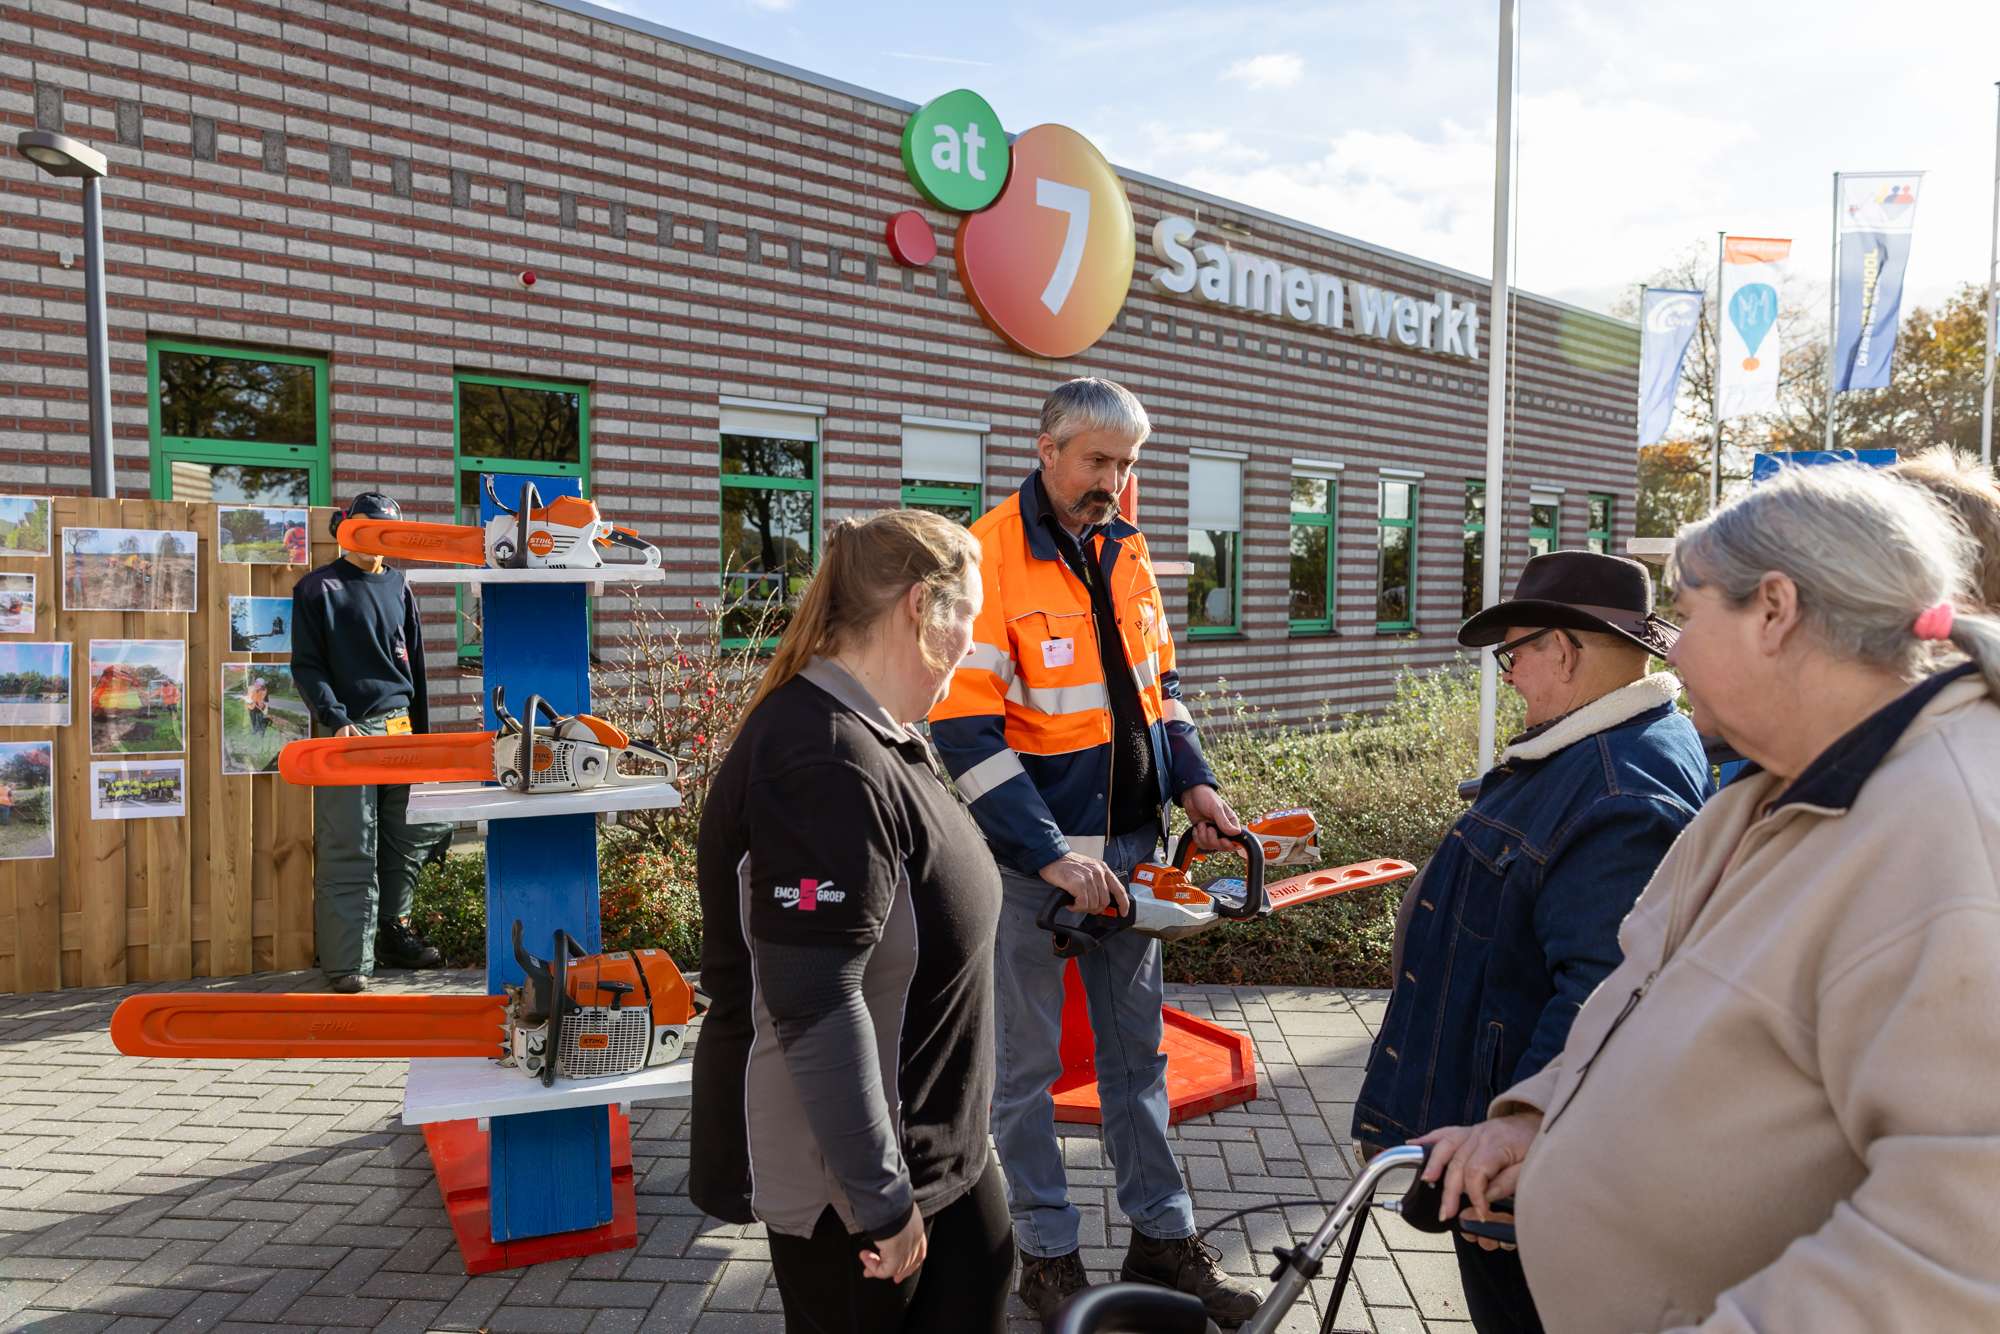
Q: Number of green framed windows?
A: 10